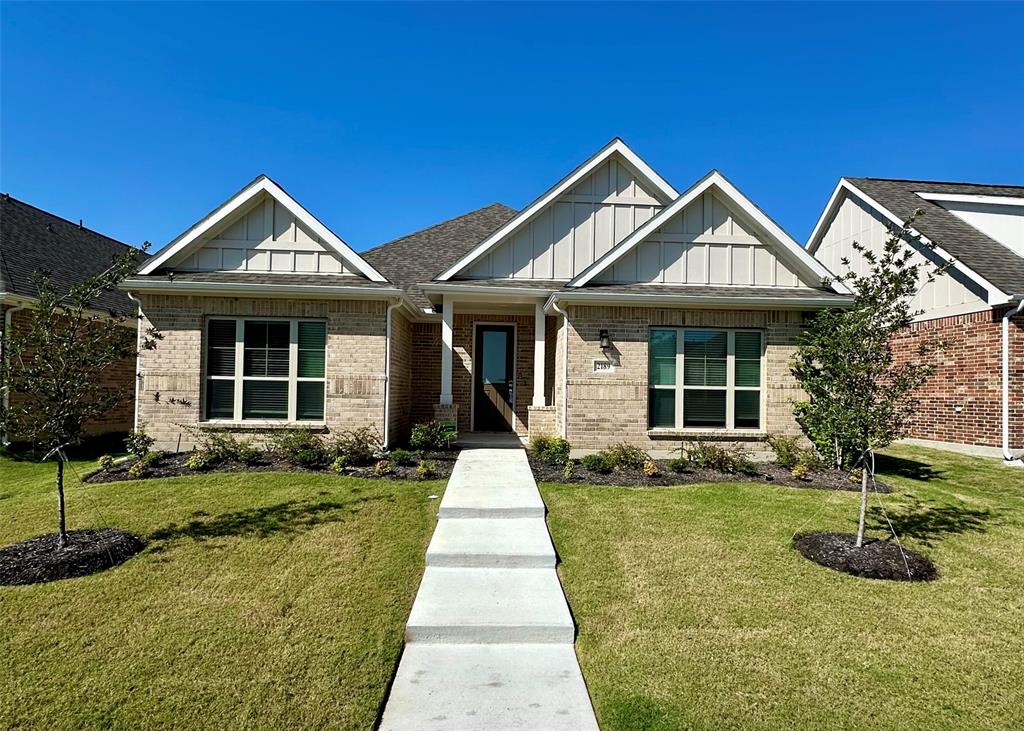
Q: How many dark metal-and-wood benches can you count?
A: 0